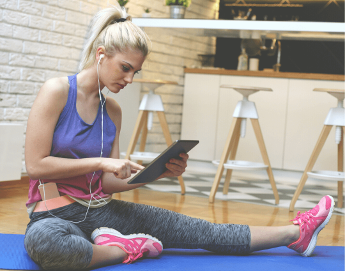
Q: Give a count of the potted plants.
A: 3